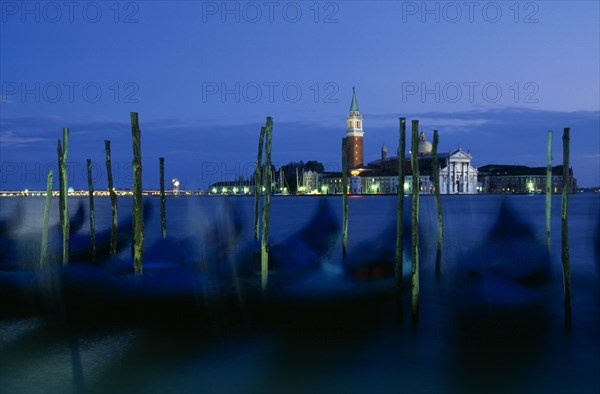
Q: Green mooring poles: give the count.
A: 15